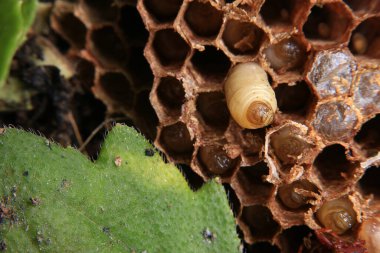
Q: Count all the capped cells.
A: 3